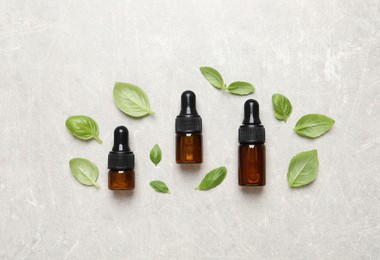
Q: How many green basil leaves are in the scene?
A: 11